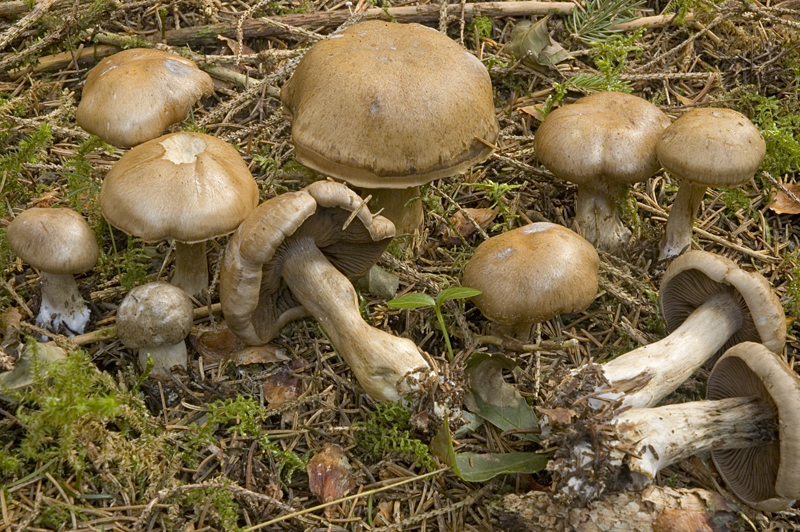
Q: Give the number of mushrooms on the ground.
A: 11